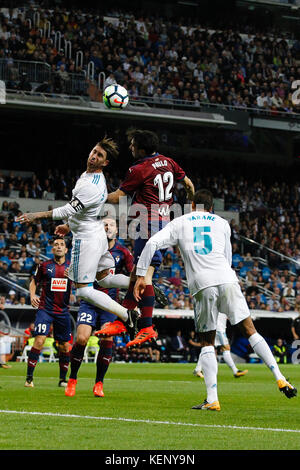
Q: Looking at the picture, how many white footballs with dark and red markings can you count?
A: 1